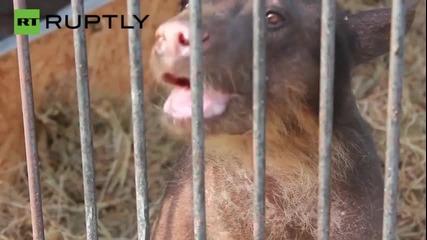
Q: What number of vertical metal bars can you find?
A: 7